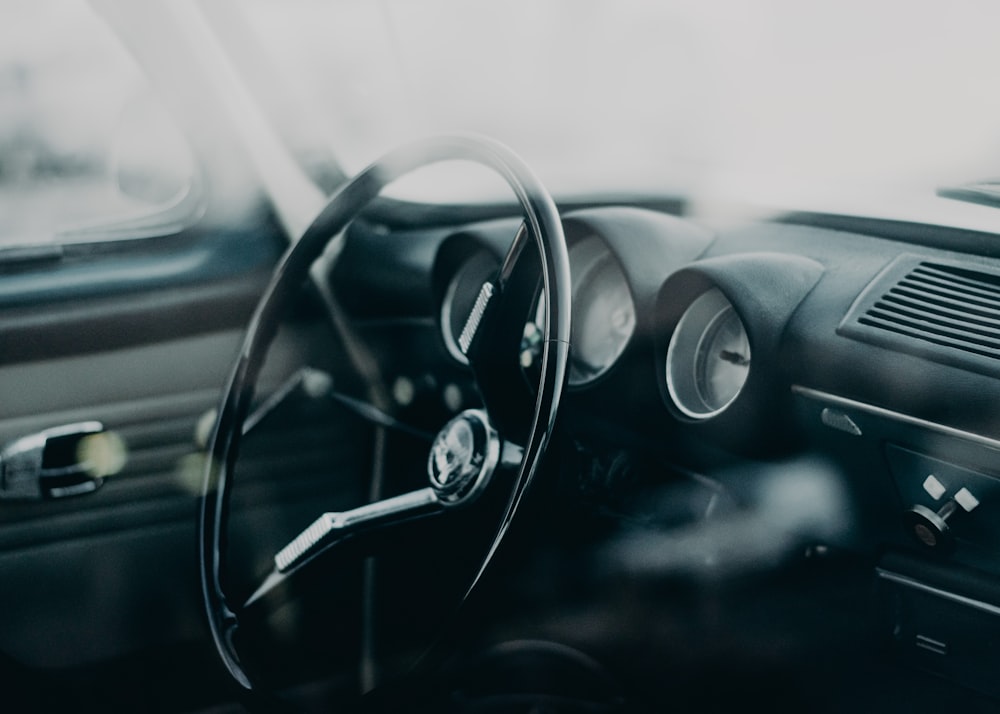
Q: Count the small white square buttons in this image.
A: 2